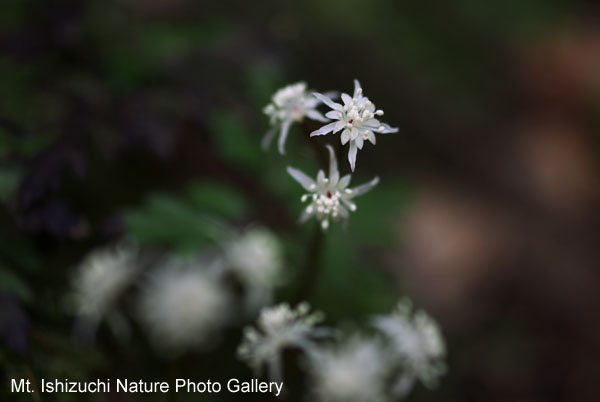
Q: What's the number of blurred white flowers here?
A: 6